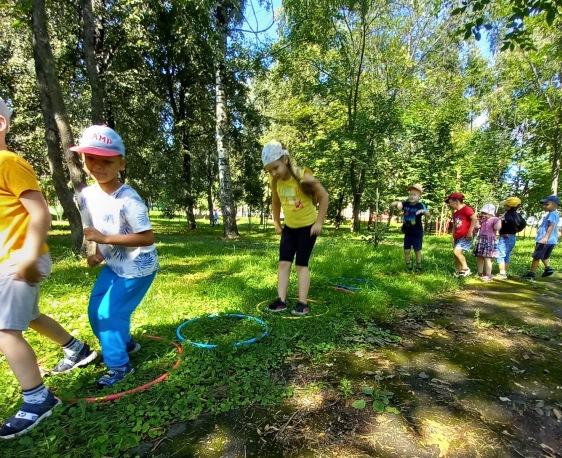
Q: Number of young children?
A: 8